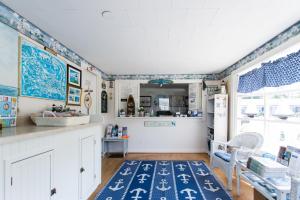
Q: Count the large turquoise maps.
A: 1